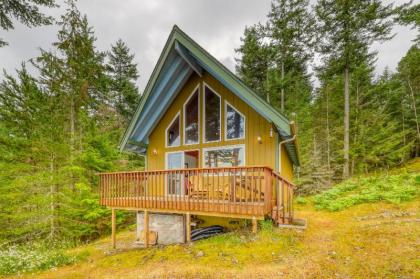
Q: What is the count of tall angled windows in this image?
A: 4